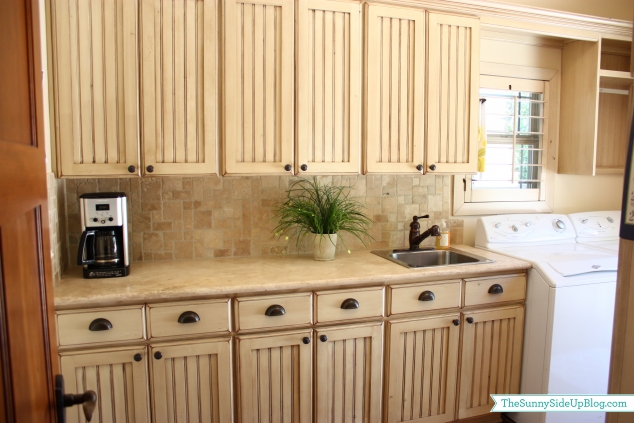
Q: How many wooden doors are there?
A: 13